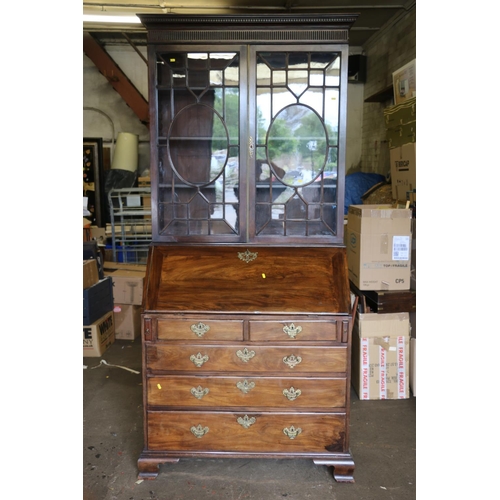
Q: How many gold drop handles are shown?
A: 8